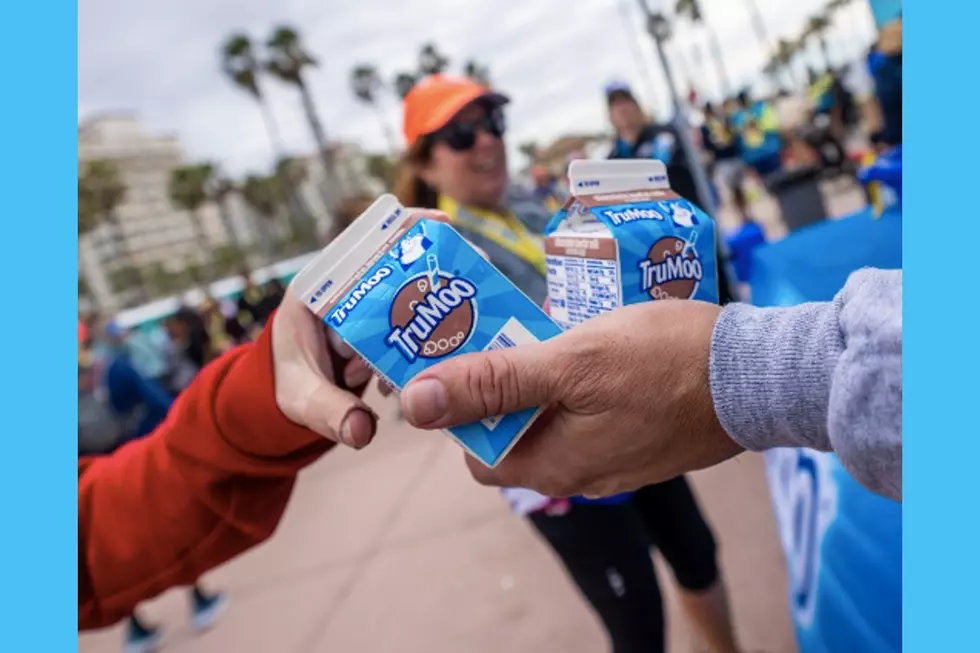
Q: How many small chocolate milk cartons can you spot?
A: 2